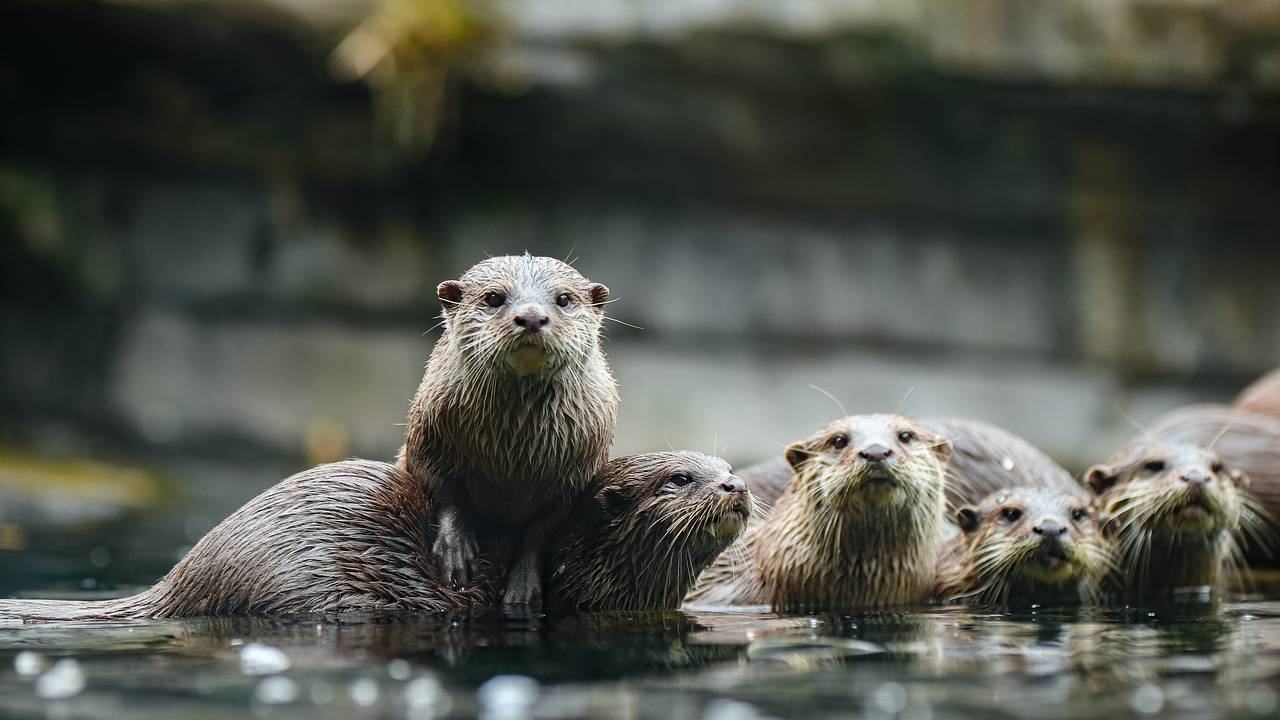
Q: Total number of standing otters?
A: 1